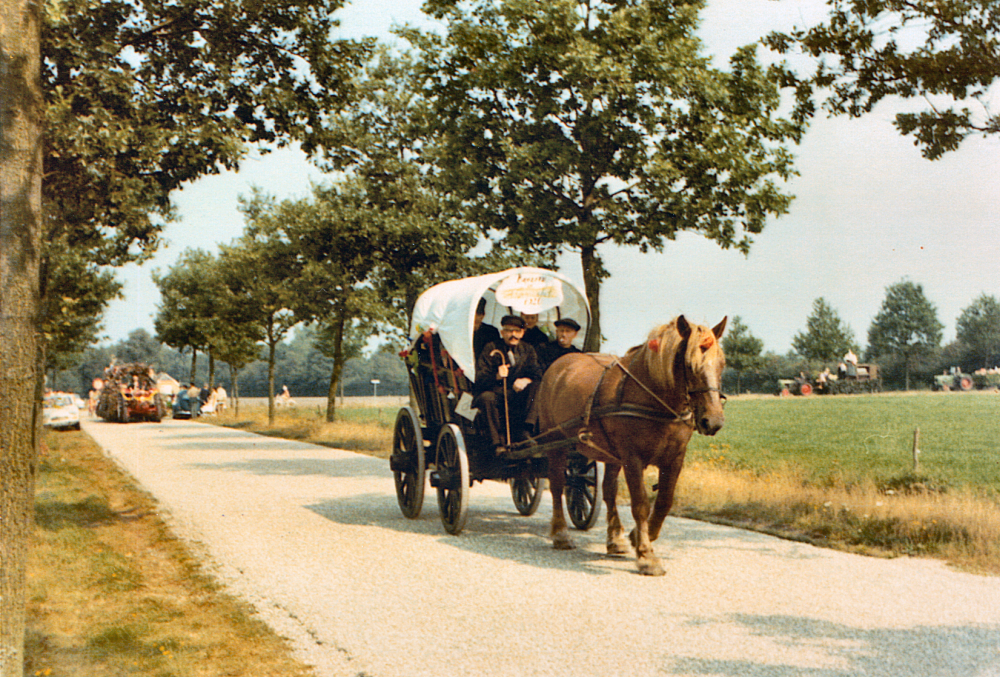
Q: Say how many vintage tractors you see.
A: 2